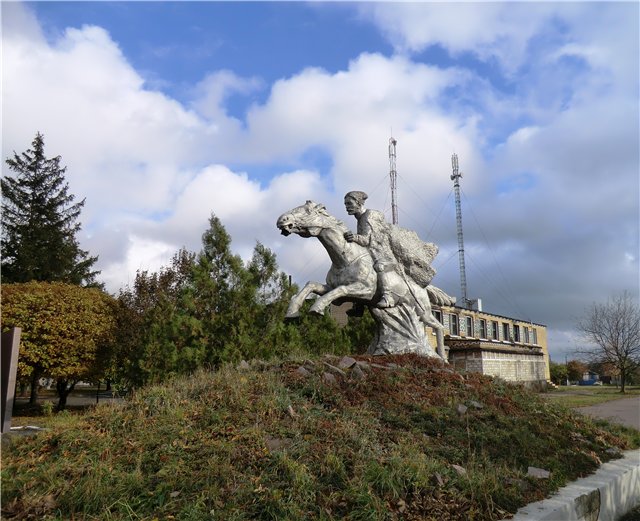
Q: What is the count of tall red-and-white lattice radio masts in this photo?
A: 2